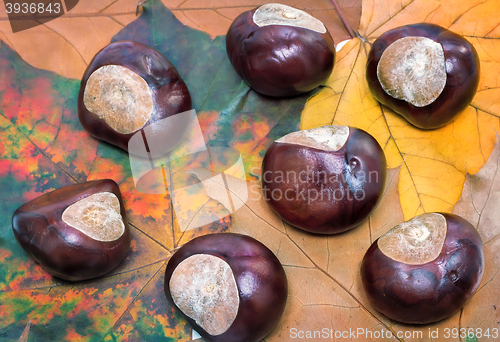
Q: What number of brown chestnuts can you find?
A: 7